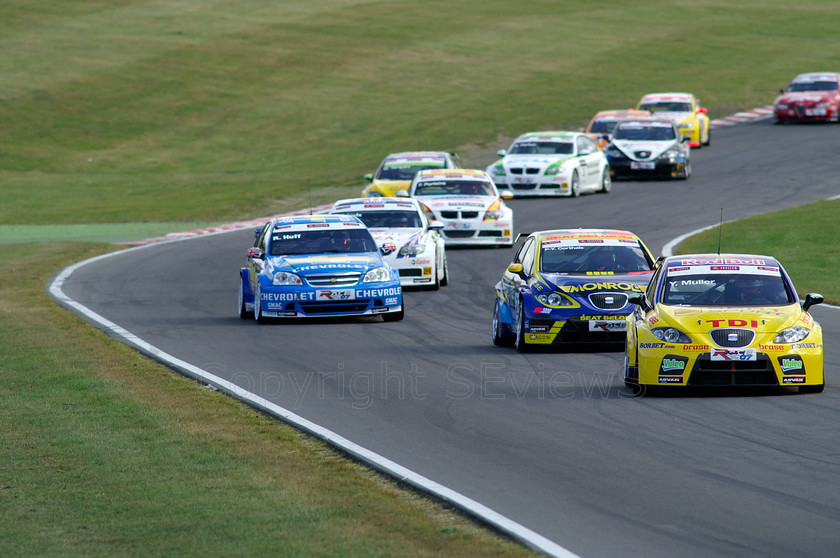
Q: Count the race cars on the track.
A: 11